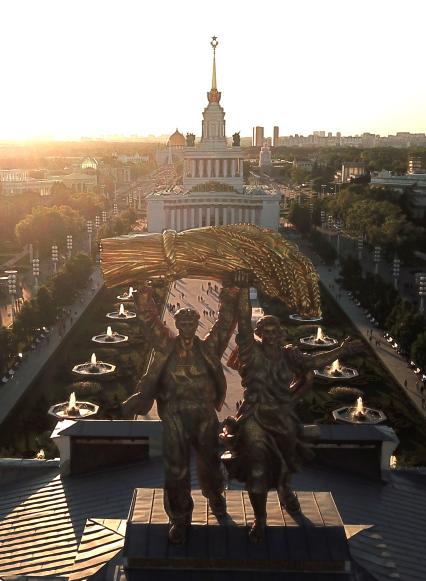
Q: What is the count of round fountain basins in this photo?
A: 9